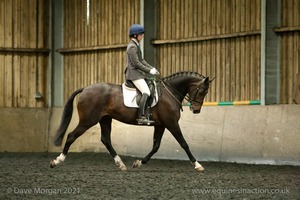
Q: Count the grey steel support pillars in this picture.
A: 3